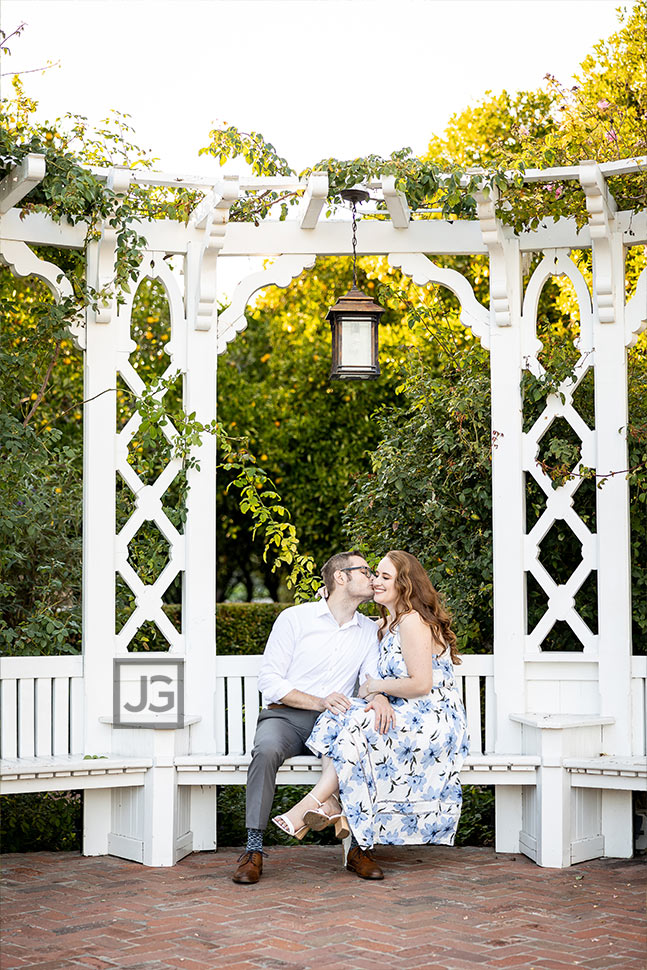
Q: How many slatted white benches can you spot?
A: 3